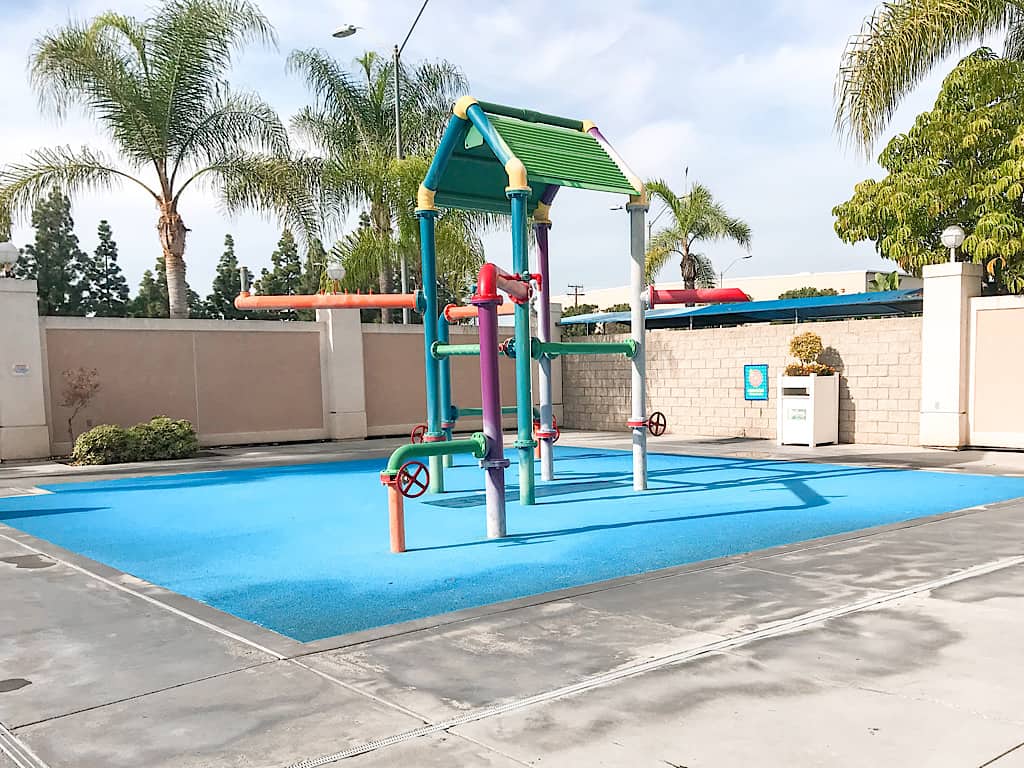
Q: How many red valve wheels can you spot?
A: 4